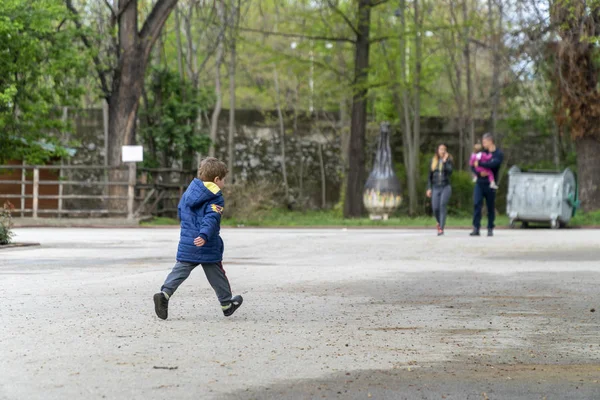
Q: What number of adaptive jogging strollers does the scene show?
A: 0